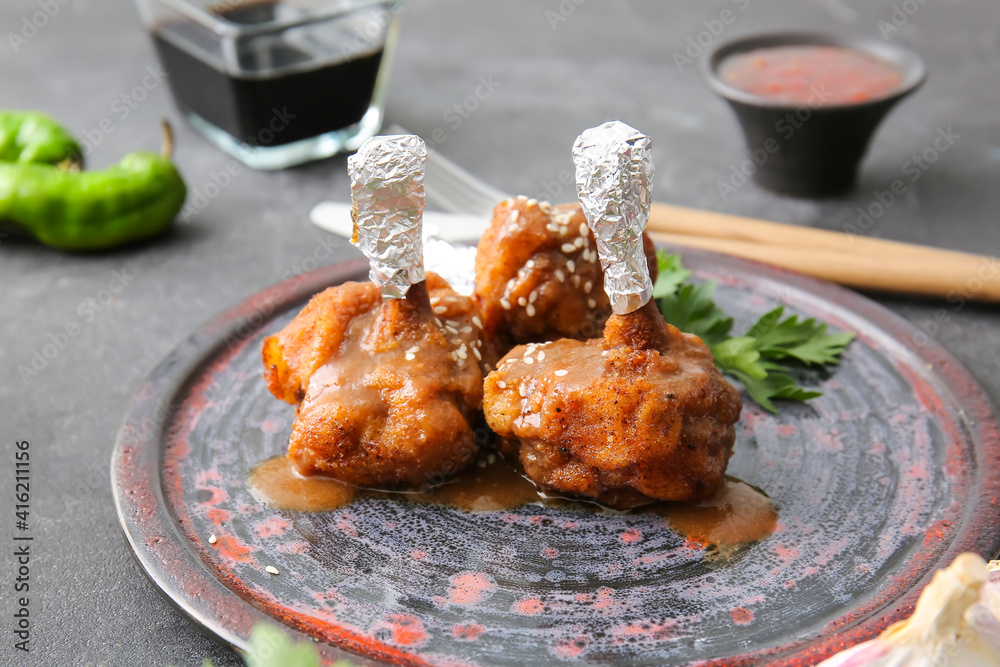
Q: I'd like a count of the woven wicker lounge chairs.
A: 0